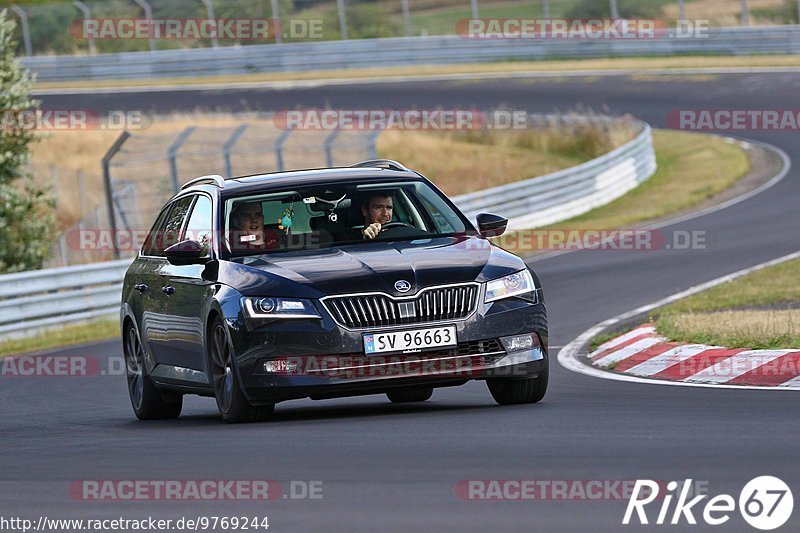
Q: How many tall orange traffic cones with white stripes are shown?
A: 0